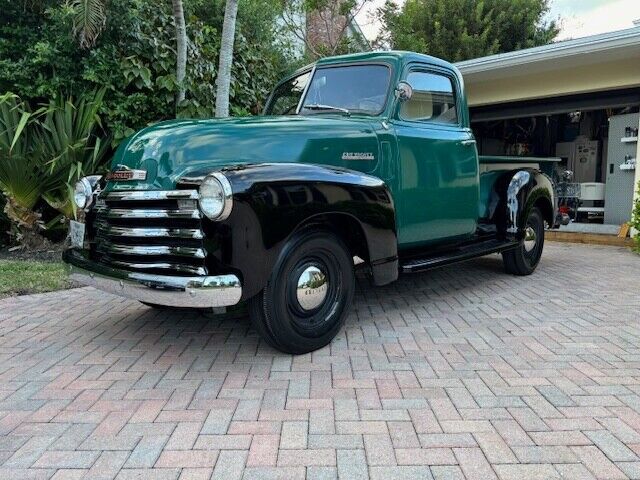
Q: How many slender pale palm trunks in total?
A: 2